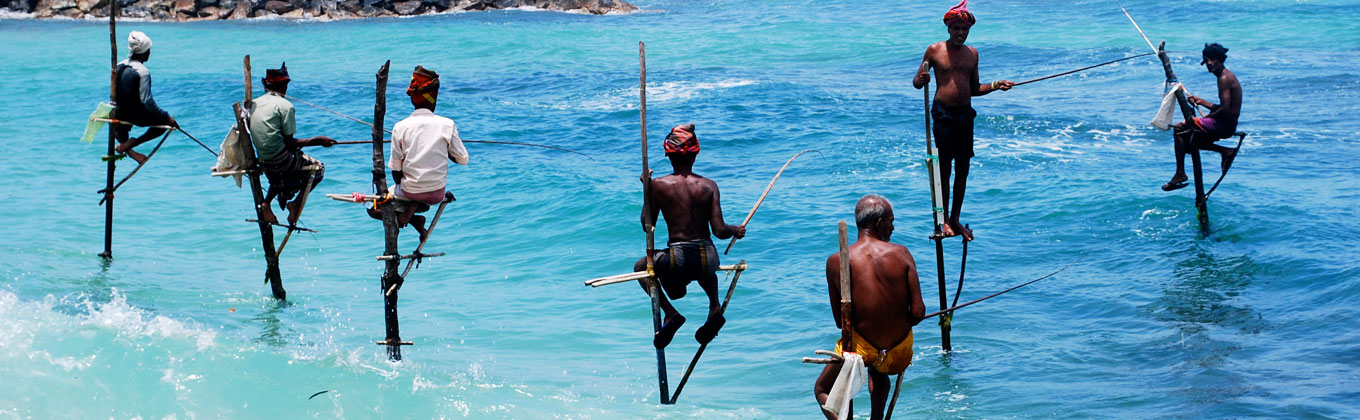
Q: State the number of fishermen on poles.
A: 7